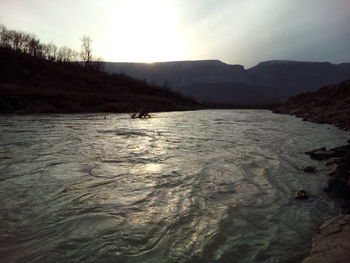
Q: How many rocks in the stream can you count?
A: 2